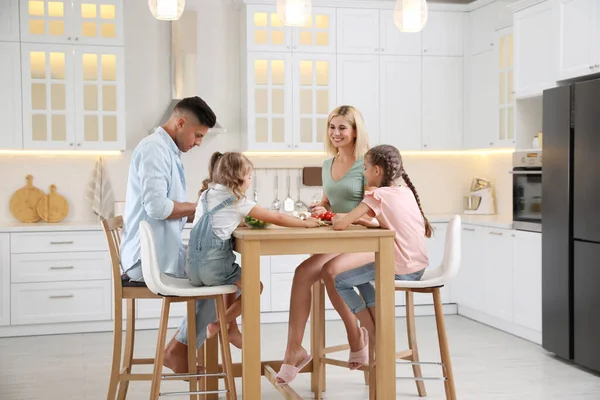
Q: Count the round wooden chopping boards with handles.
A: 2